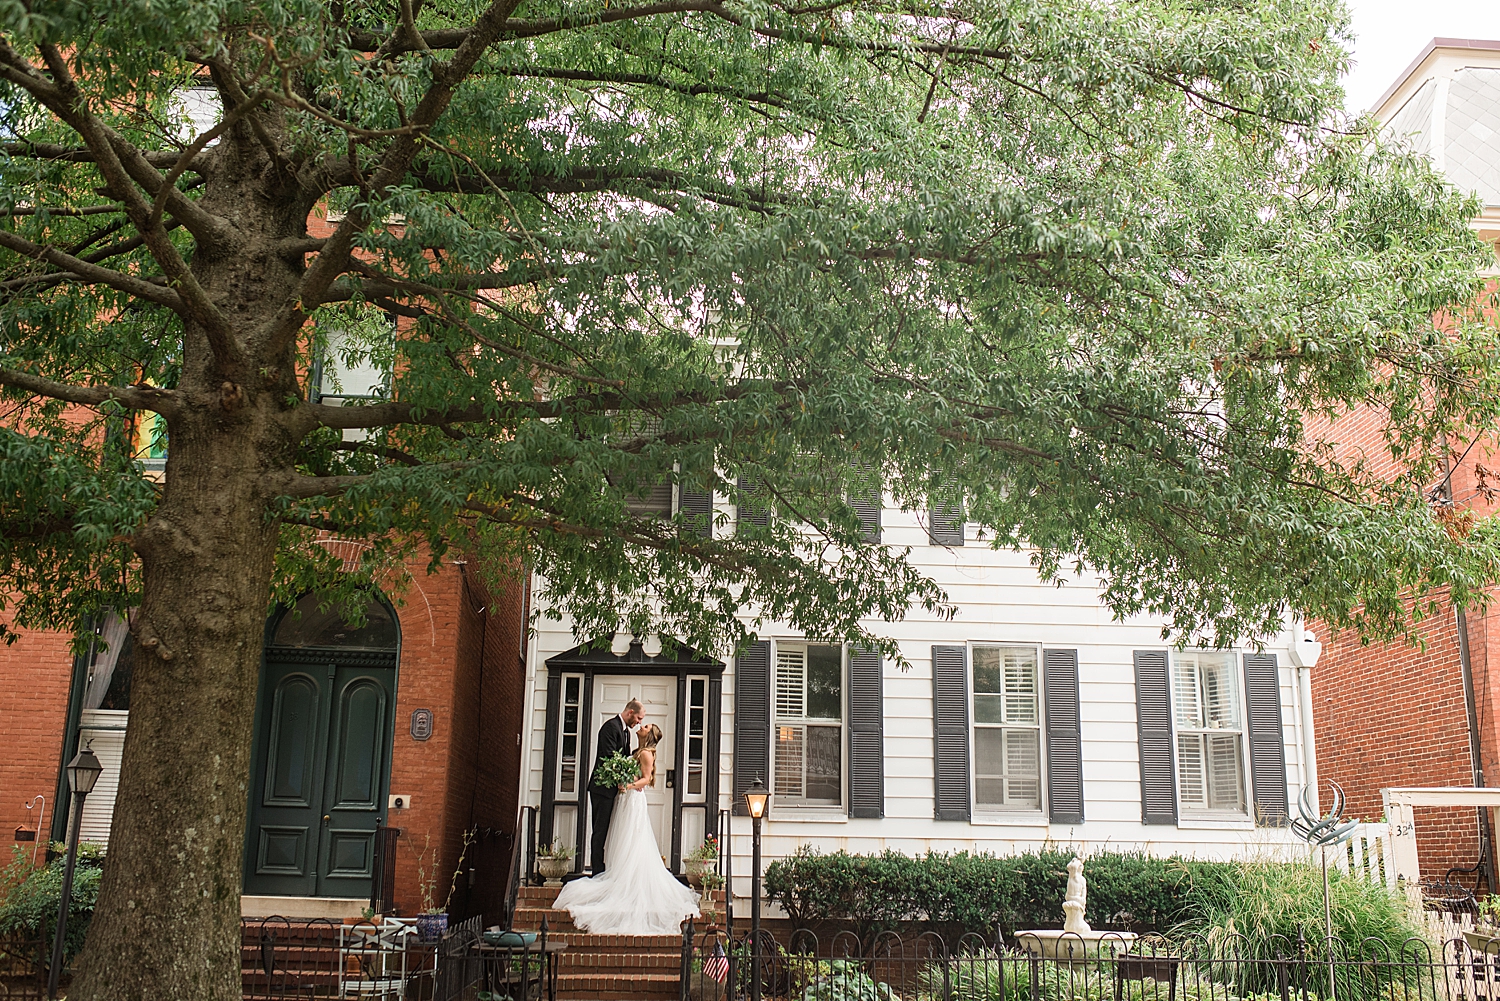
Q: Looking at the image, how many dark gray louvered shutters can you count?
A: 10